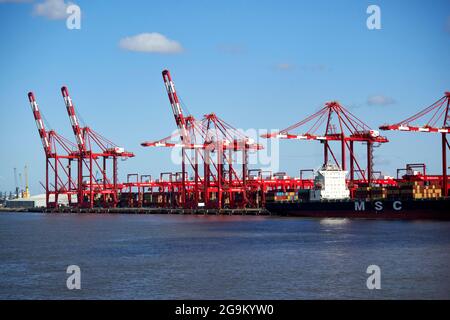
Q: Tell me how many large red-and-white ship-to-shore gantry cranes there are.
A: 6